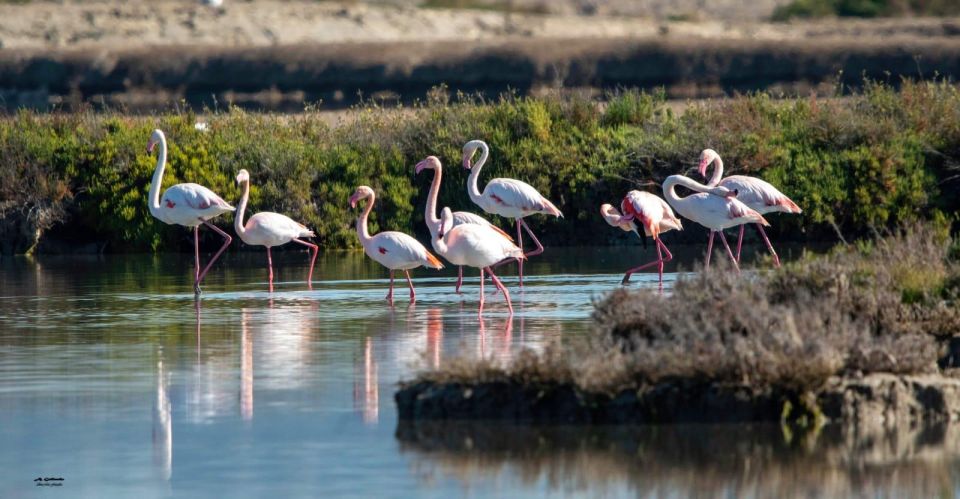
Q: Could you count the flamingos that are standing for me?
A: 9